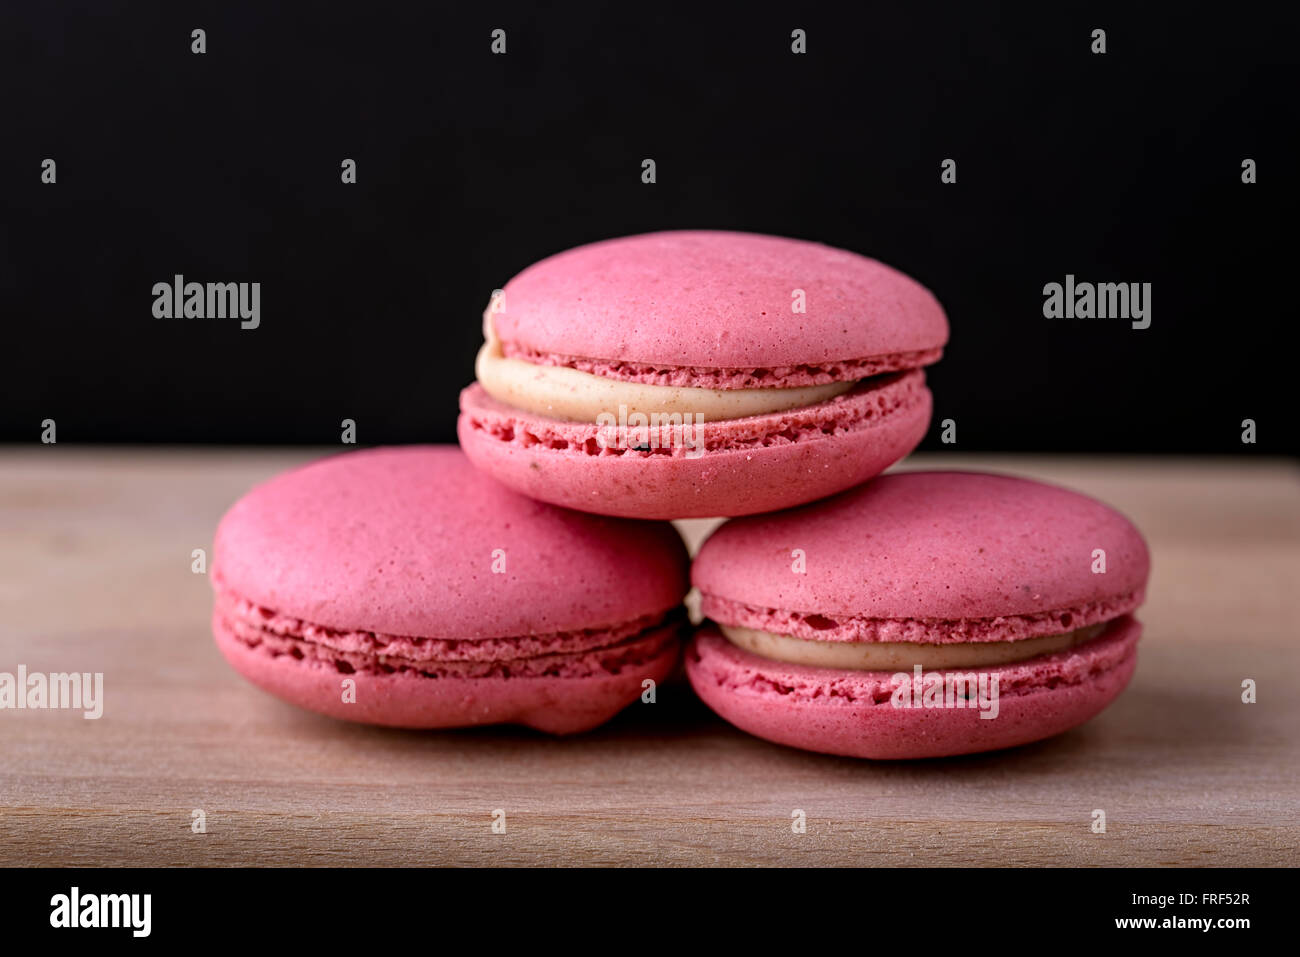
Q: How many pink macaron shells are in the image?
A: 6